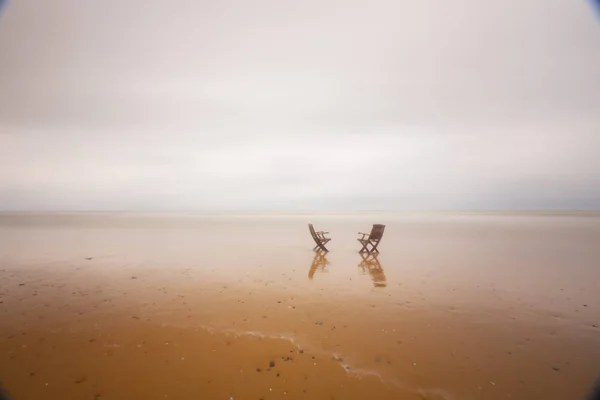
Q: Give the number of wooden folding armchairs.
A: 2